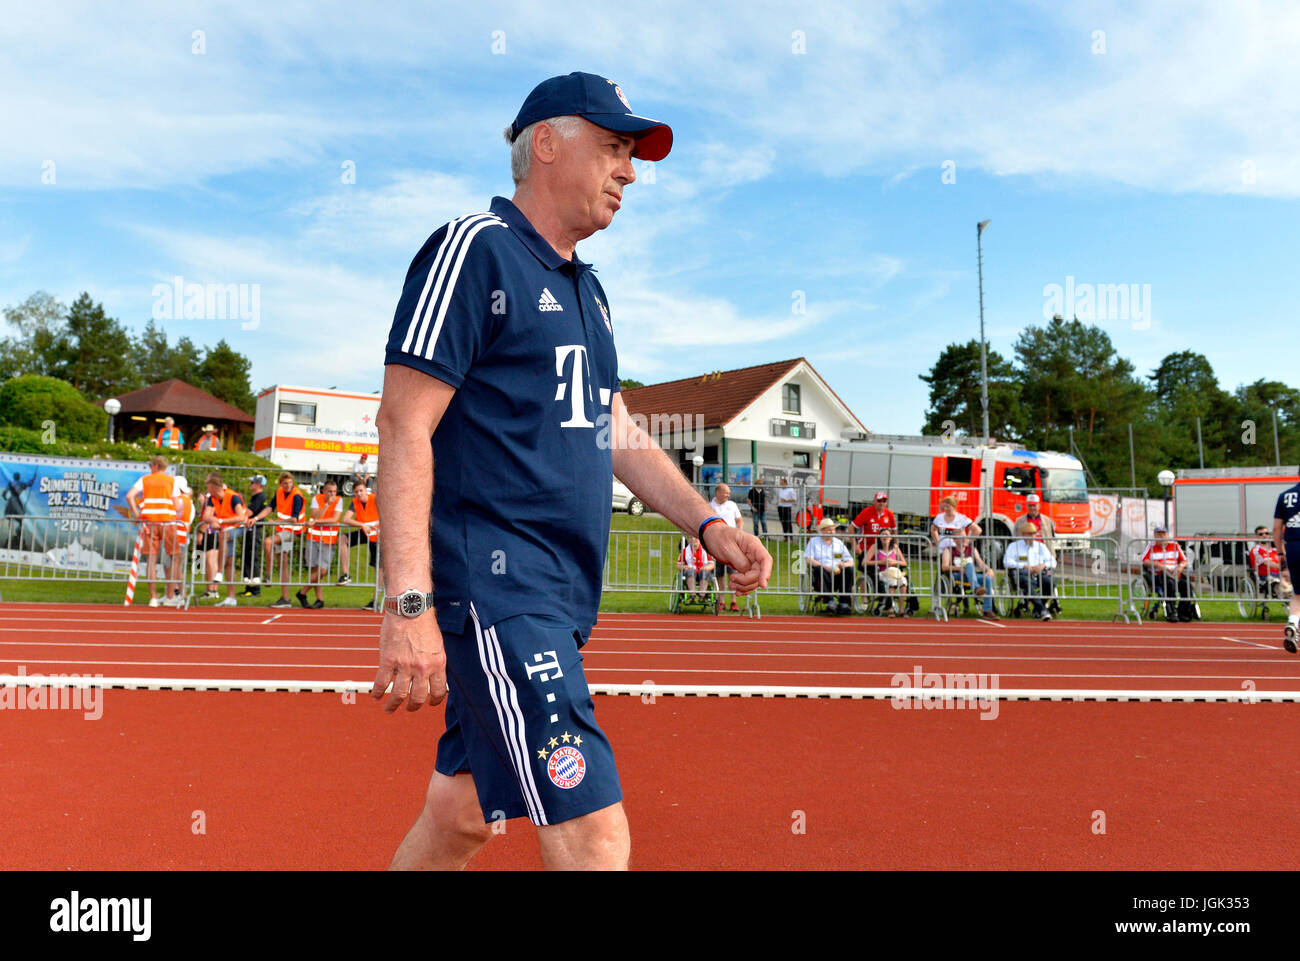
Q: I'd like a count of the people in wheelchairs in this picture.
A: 7